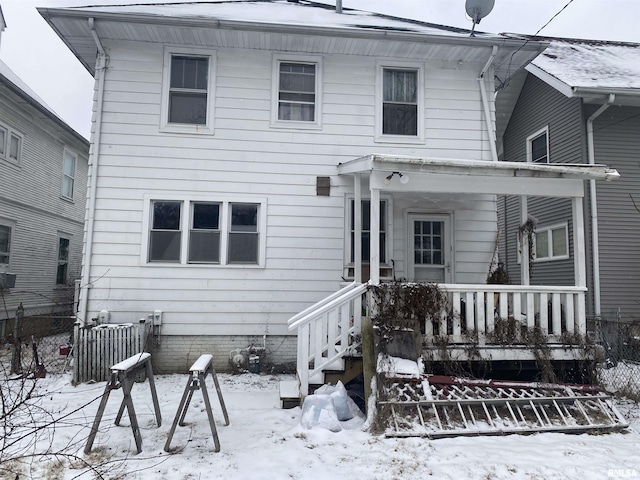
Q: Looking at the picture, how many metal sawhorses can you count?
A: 2